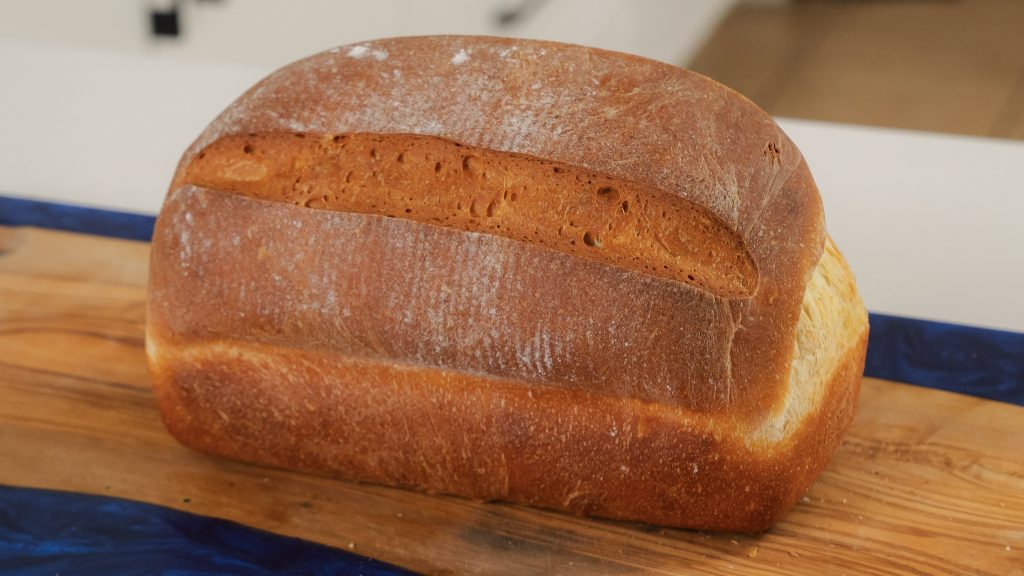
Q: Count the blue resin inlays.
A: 2